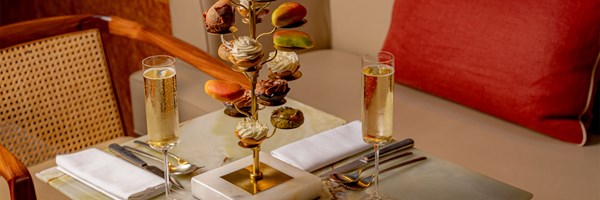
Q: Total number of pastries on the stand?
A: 12